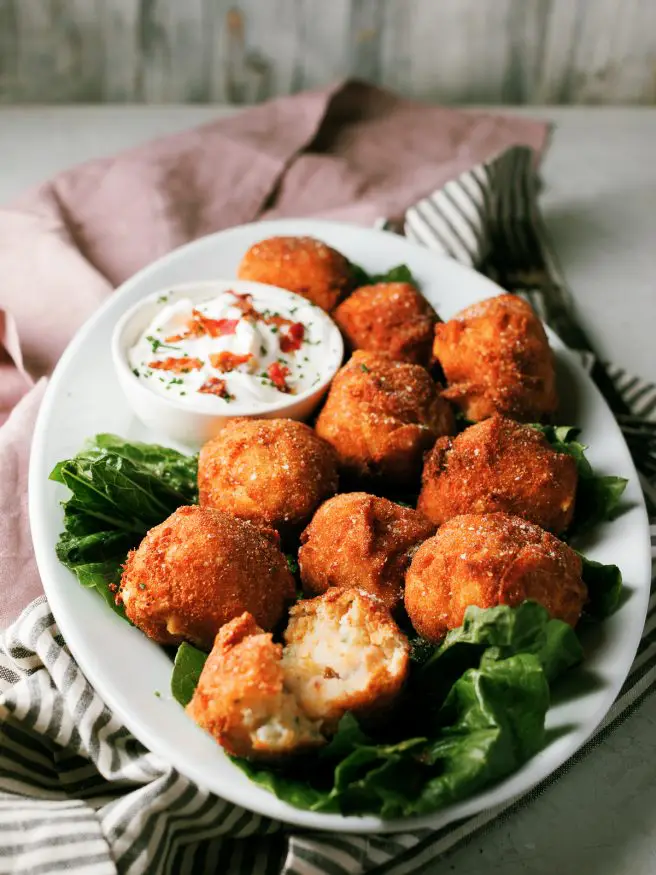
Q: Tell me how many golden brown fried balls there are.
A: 10